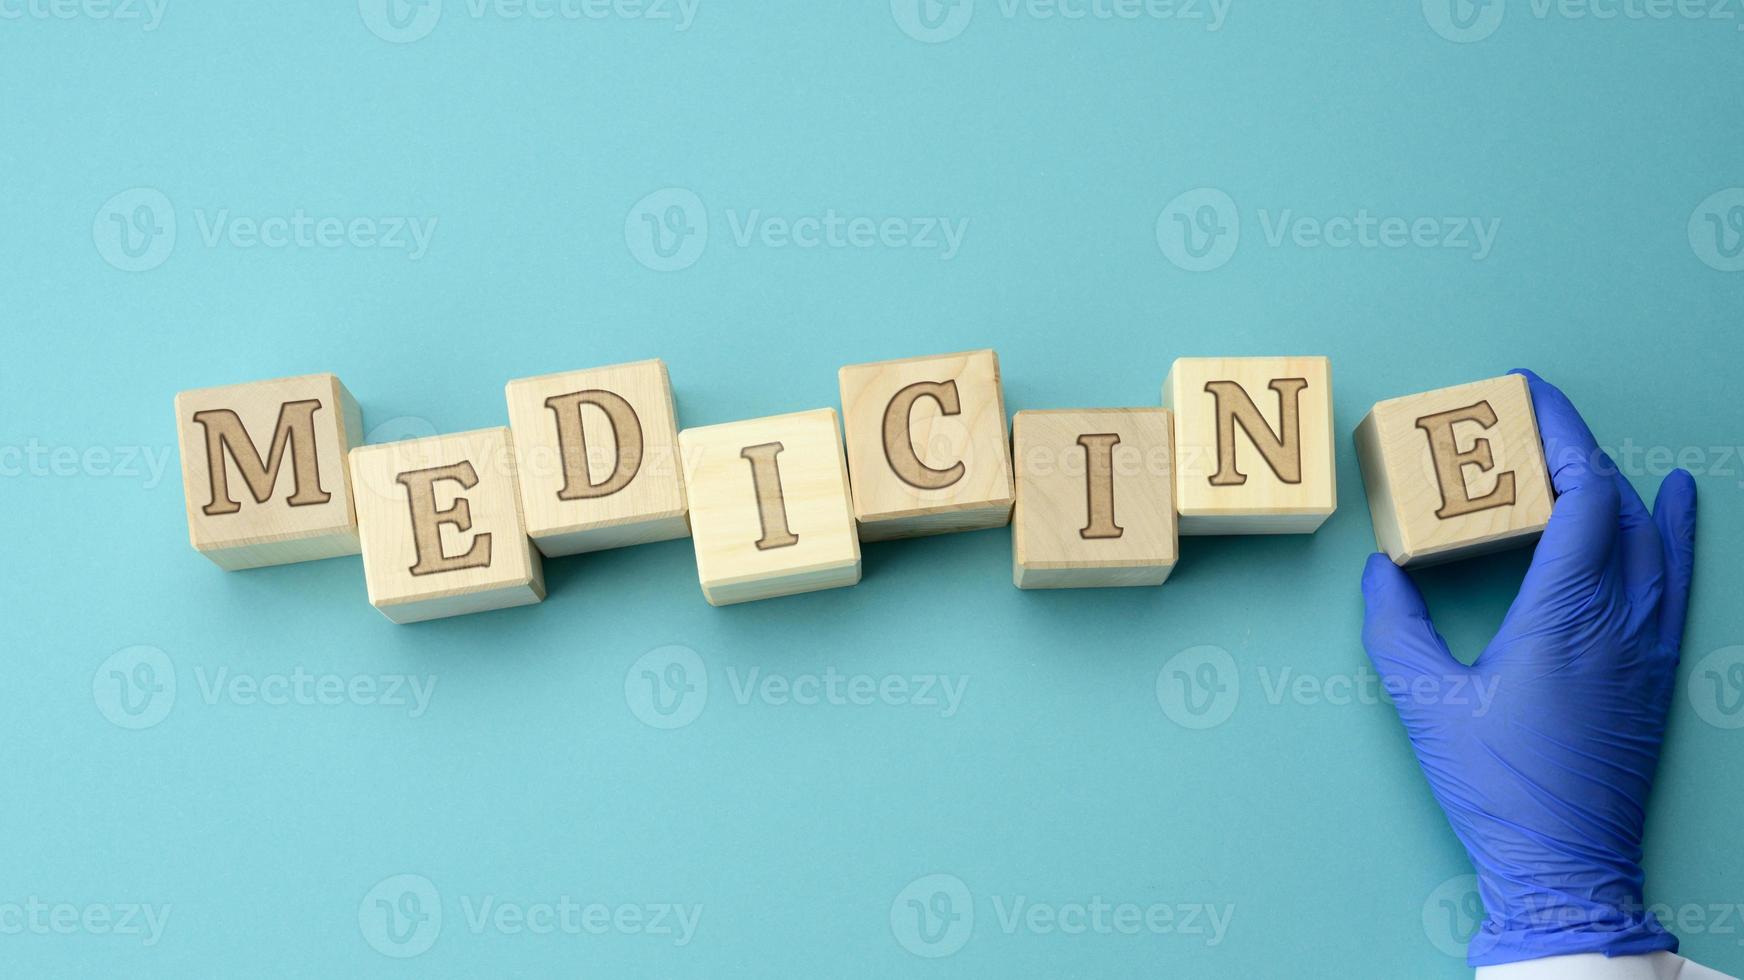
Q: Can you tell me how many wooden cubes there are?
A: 8